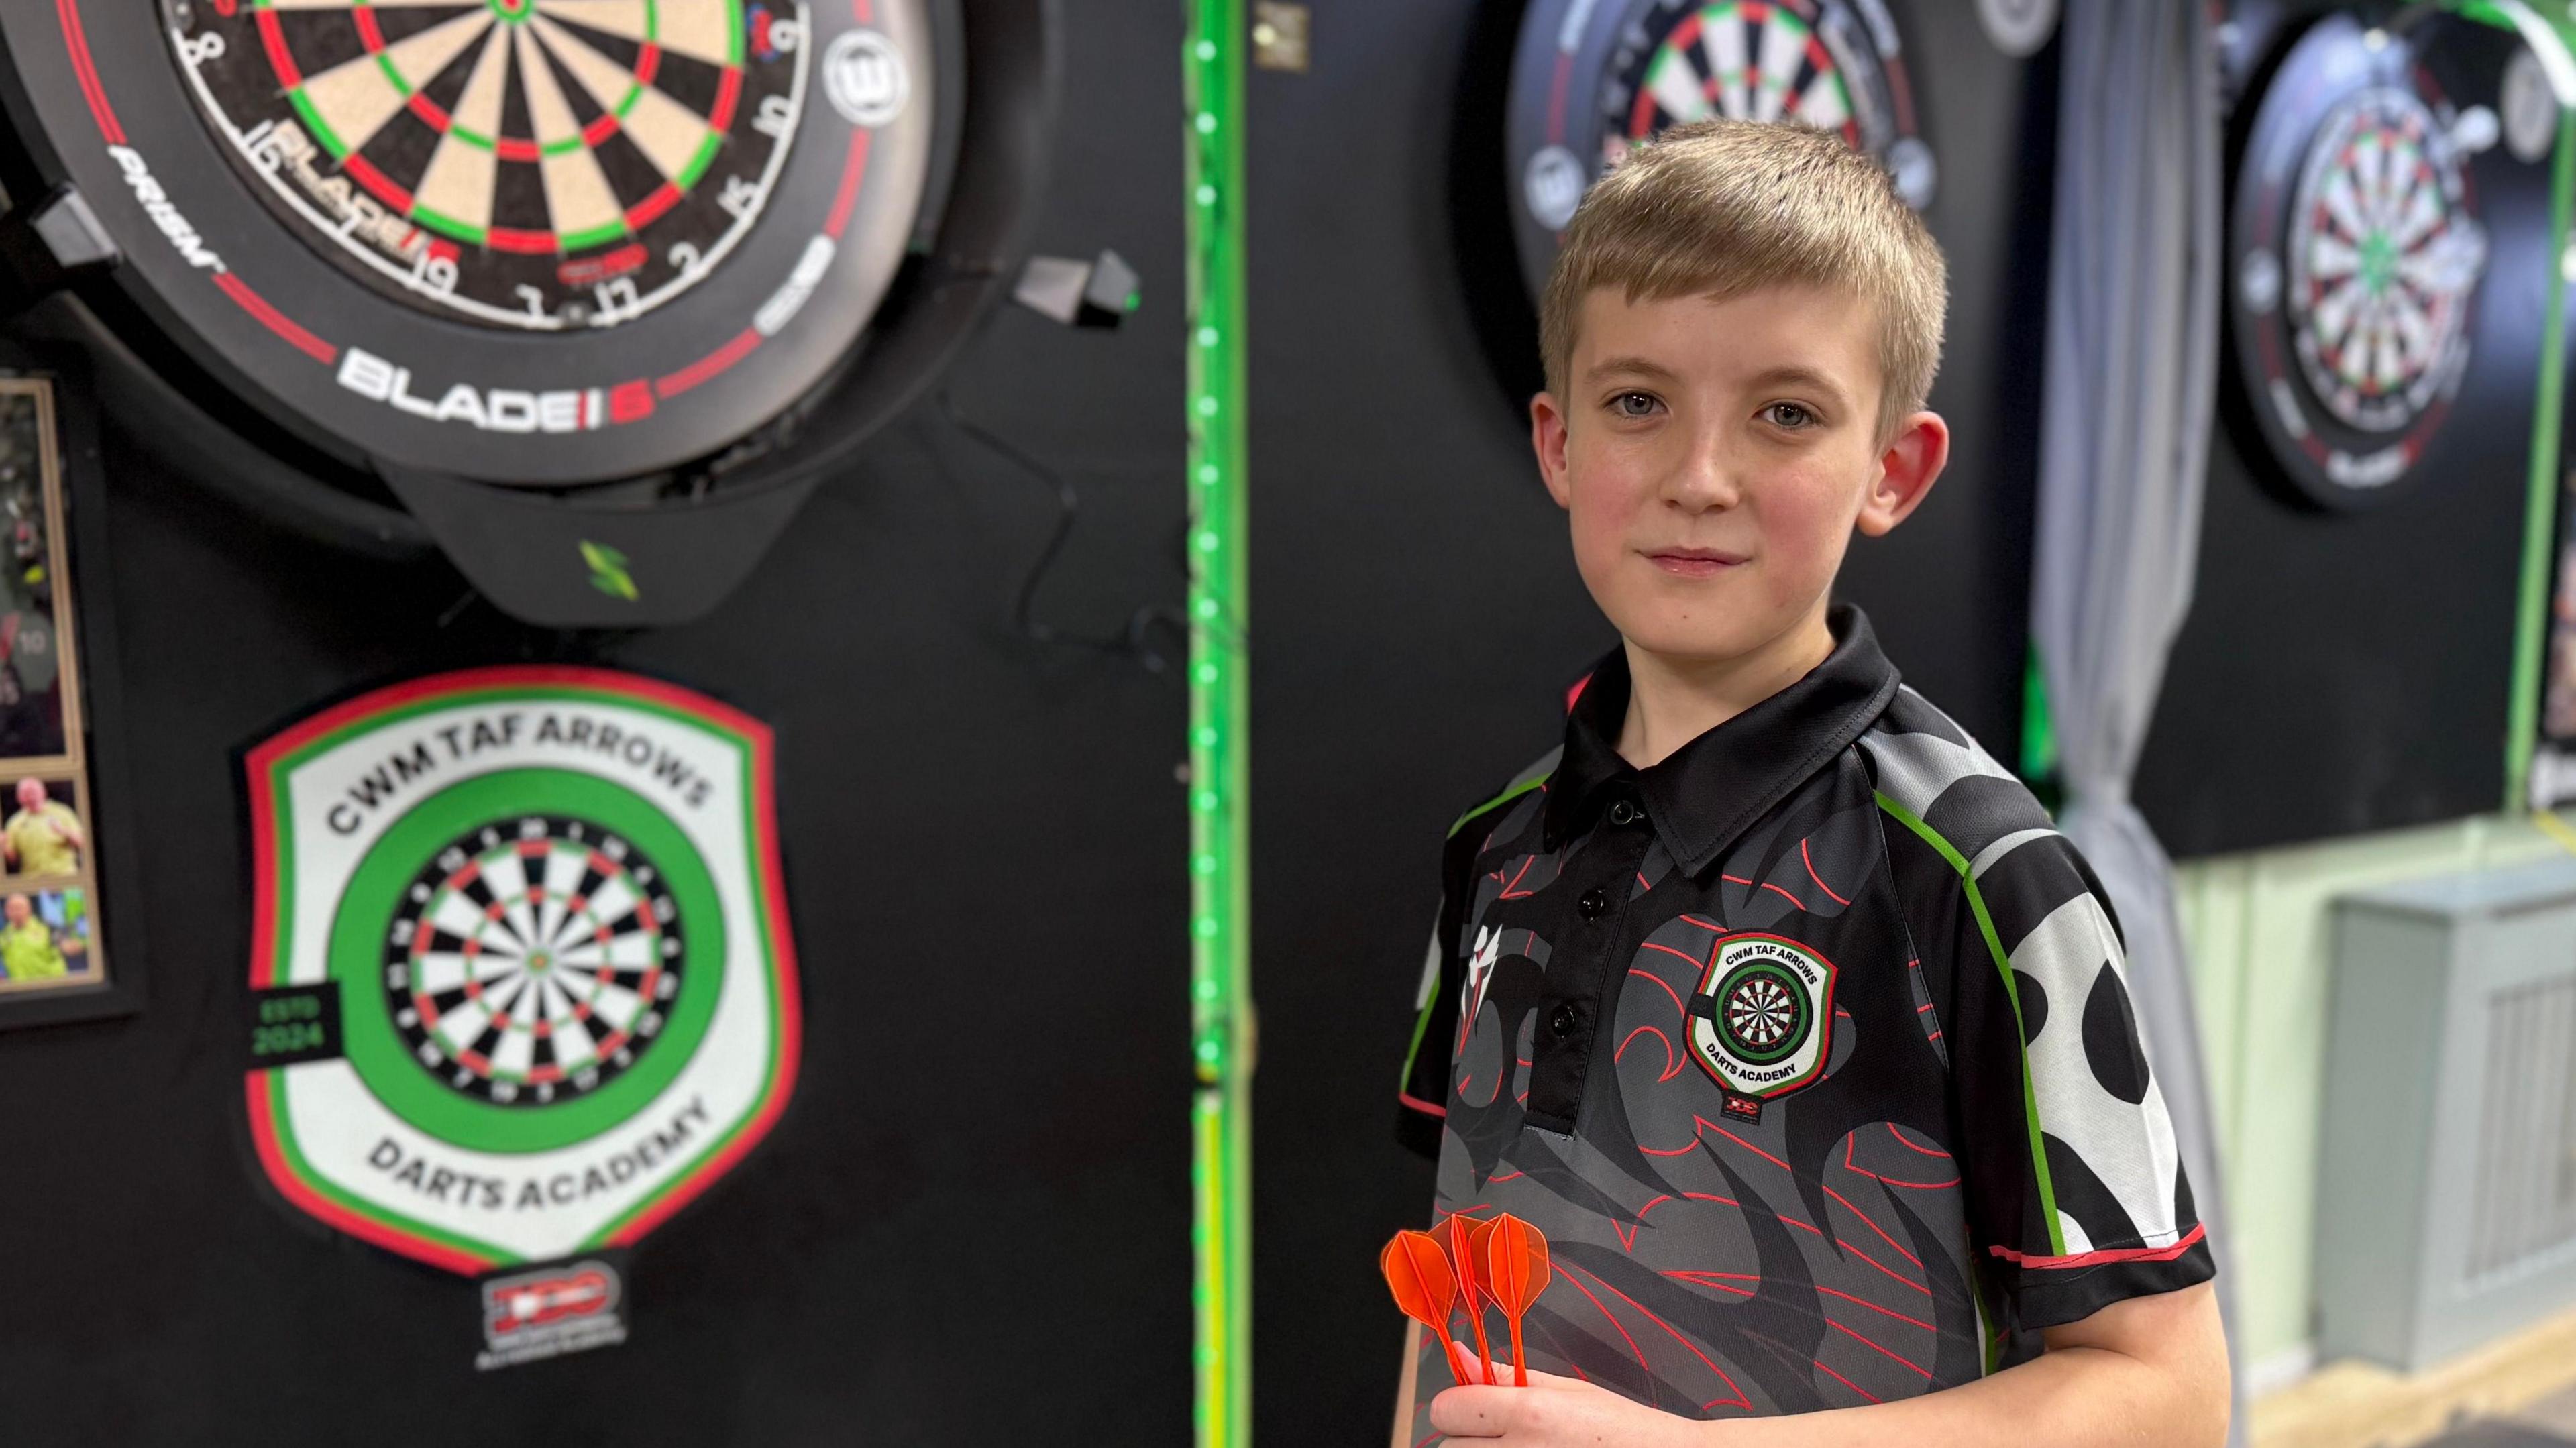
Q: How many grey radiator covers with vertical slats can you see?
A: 1